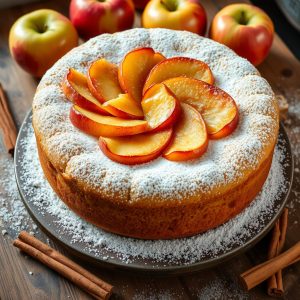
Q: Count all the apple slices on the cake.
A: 10